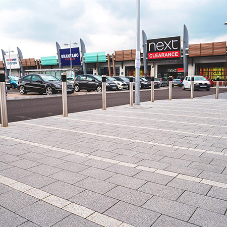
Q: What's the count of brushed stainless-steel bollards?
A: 8